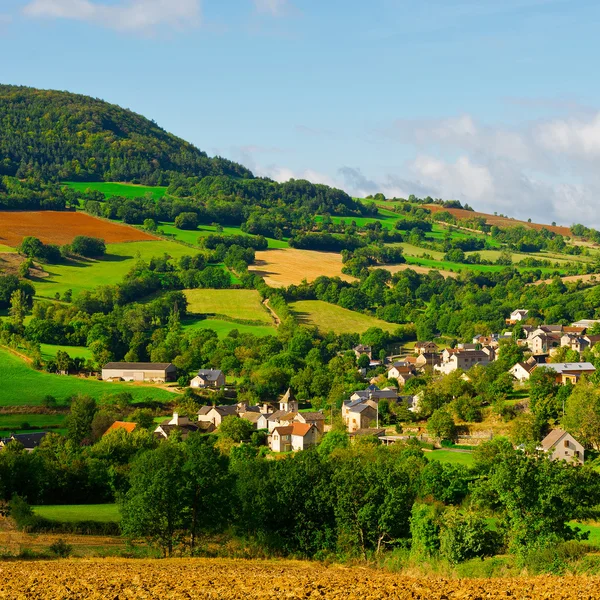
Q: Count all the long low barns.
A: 1